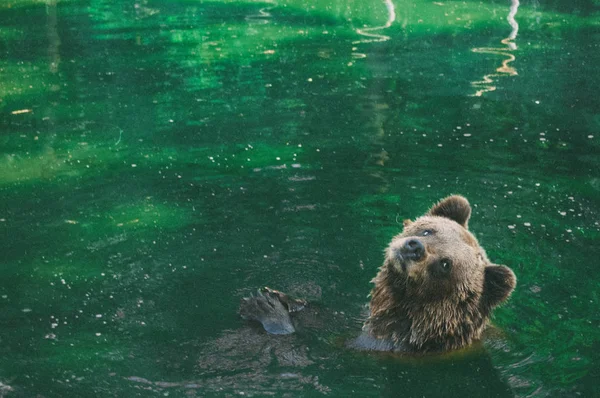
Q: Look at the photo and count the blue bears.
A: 0